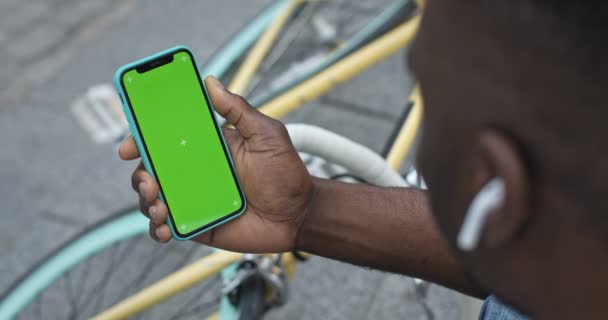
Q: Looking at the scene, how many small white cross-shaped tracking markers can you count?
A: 5